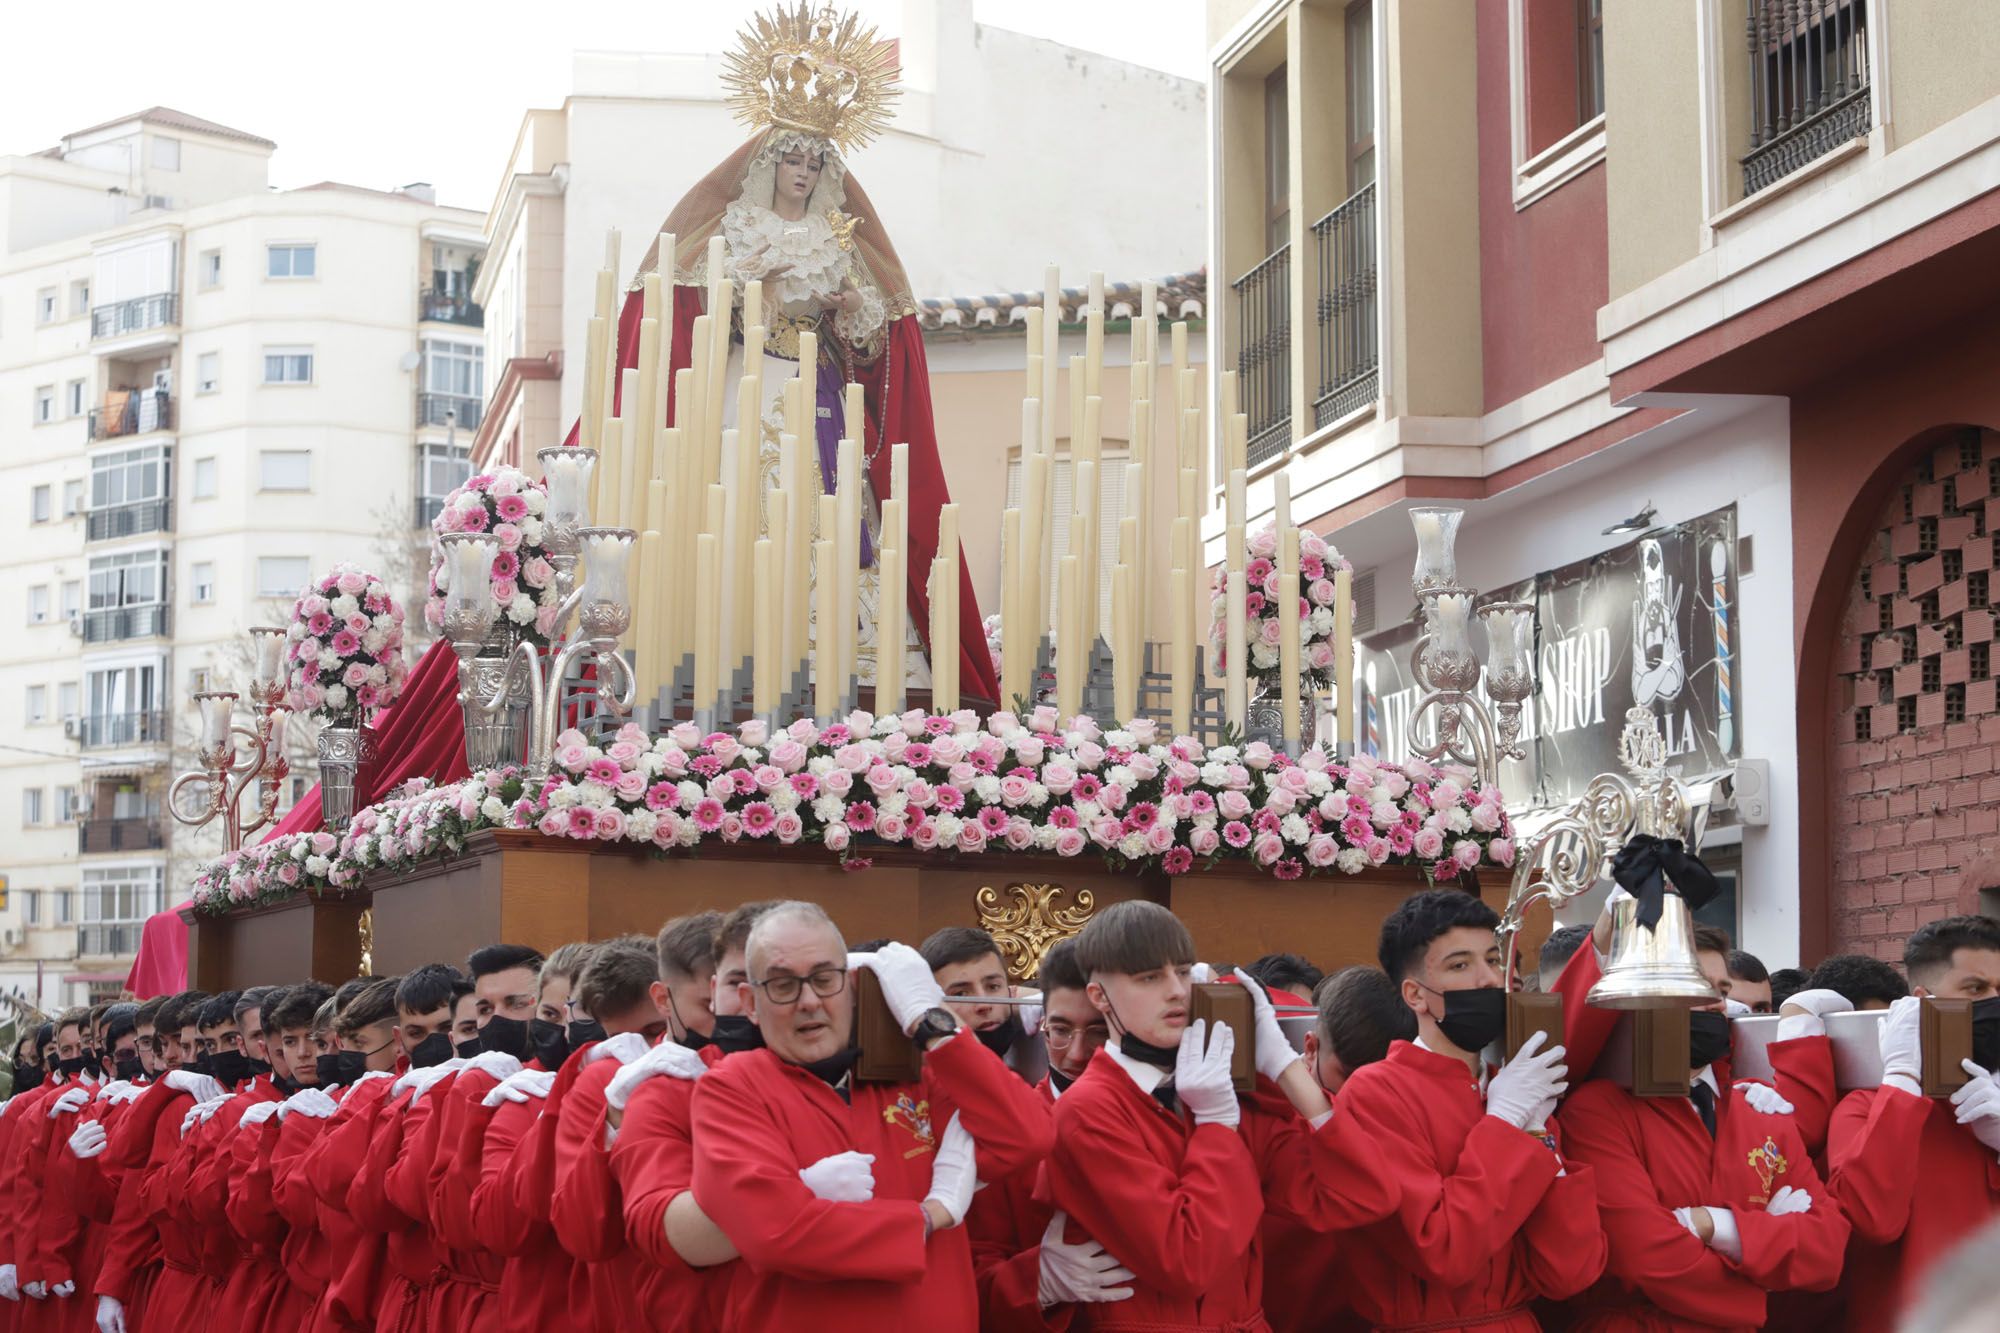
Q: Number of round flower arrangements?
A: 3